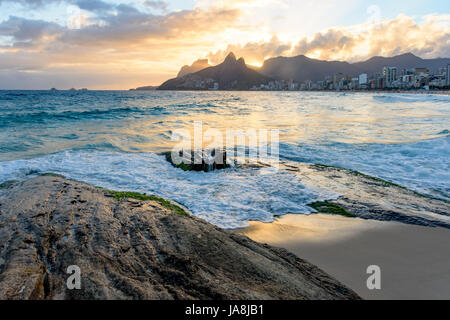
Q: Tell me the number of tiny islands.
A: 3